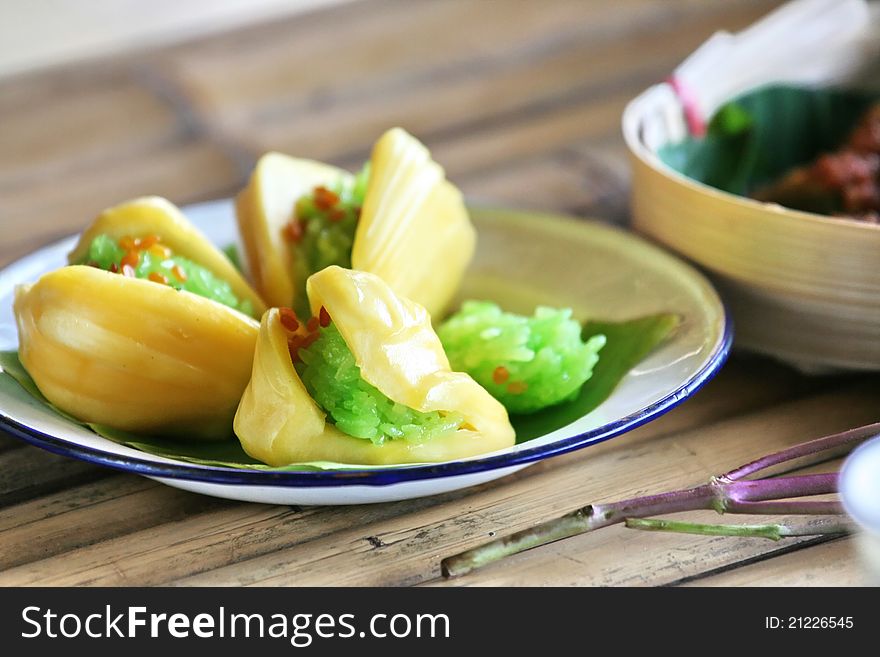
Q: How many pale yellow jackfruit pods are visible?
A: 3